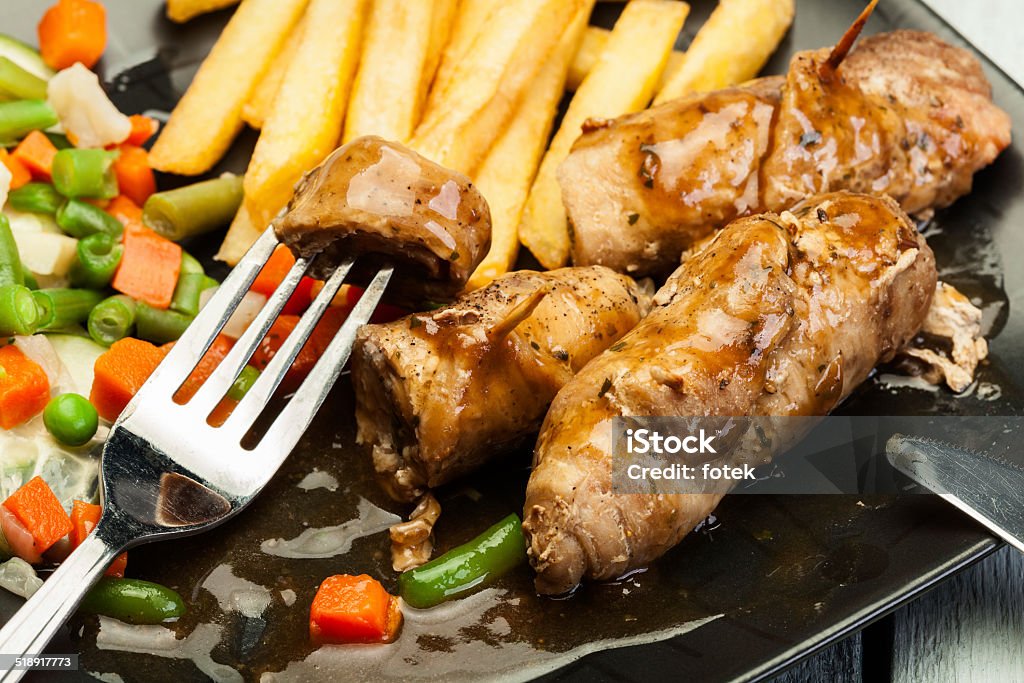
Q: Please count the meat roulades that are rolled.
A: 3